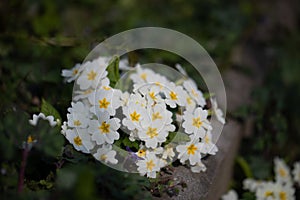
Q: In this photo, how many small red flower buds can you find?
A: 0